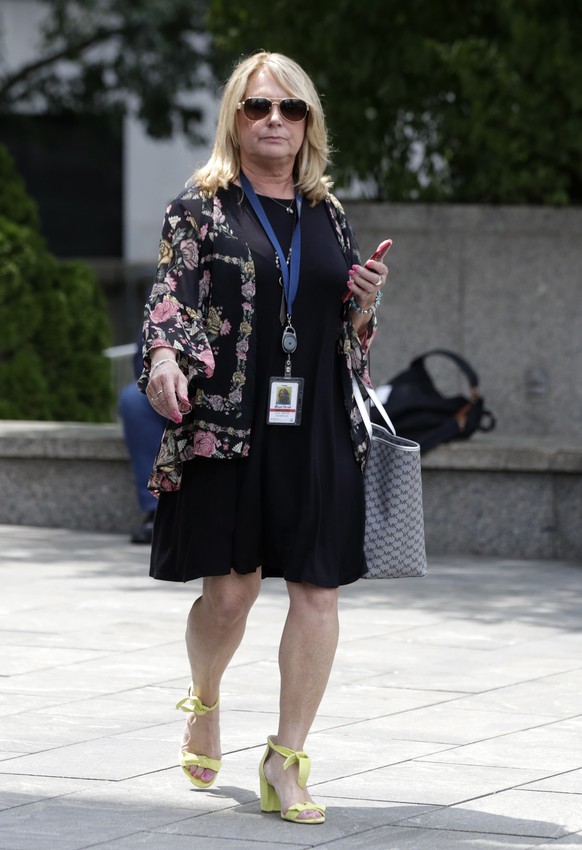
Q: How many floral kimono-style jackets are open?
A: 1